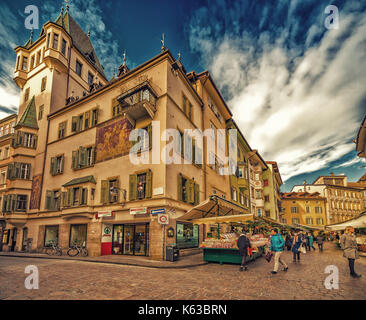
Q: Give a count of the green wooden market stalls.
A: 1